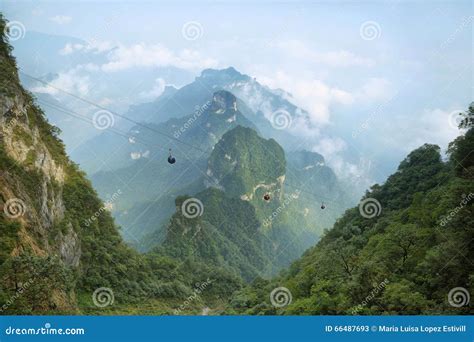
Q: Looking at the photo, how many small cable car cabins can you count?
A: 3